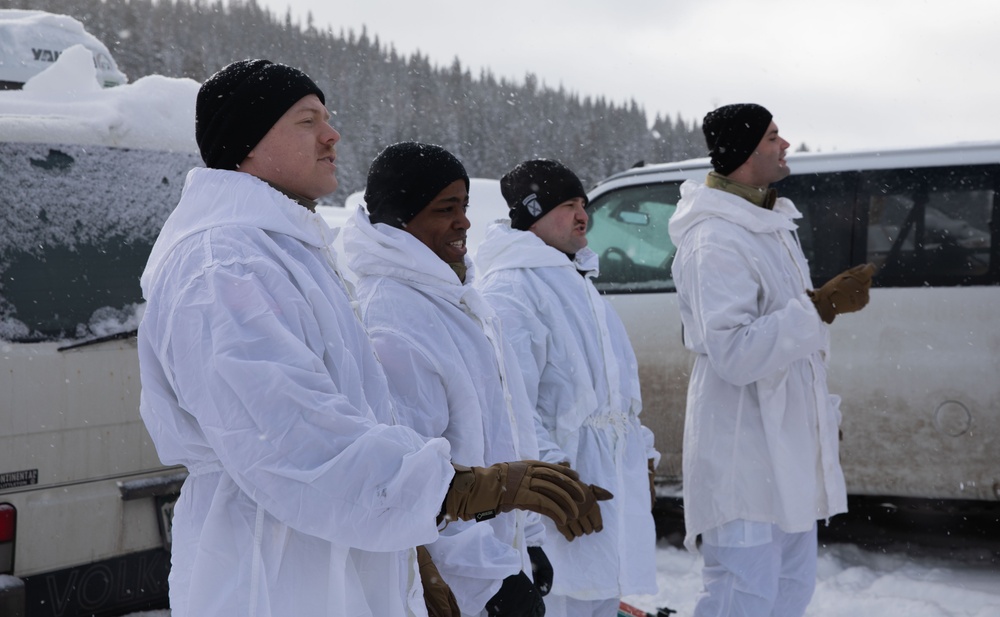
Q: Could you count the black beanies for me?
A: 4